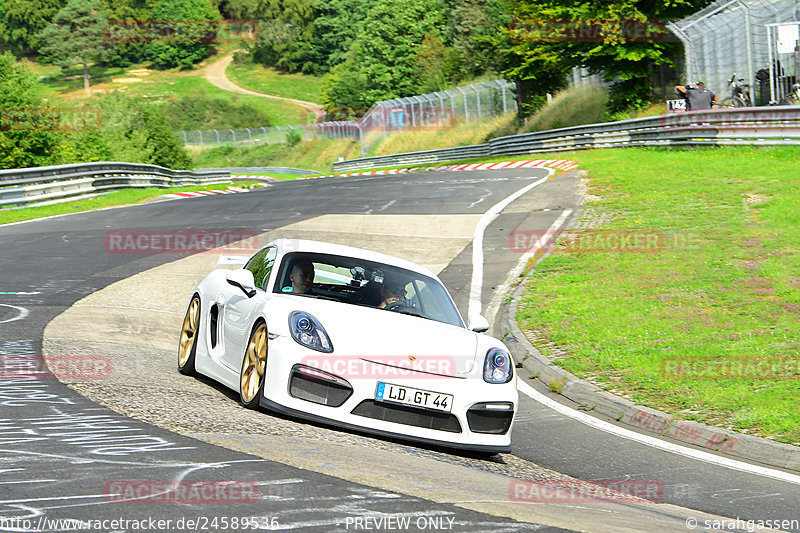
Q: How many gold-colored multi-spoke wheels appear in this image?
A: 2